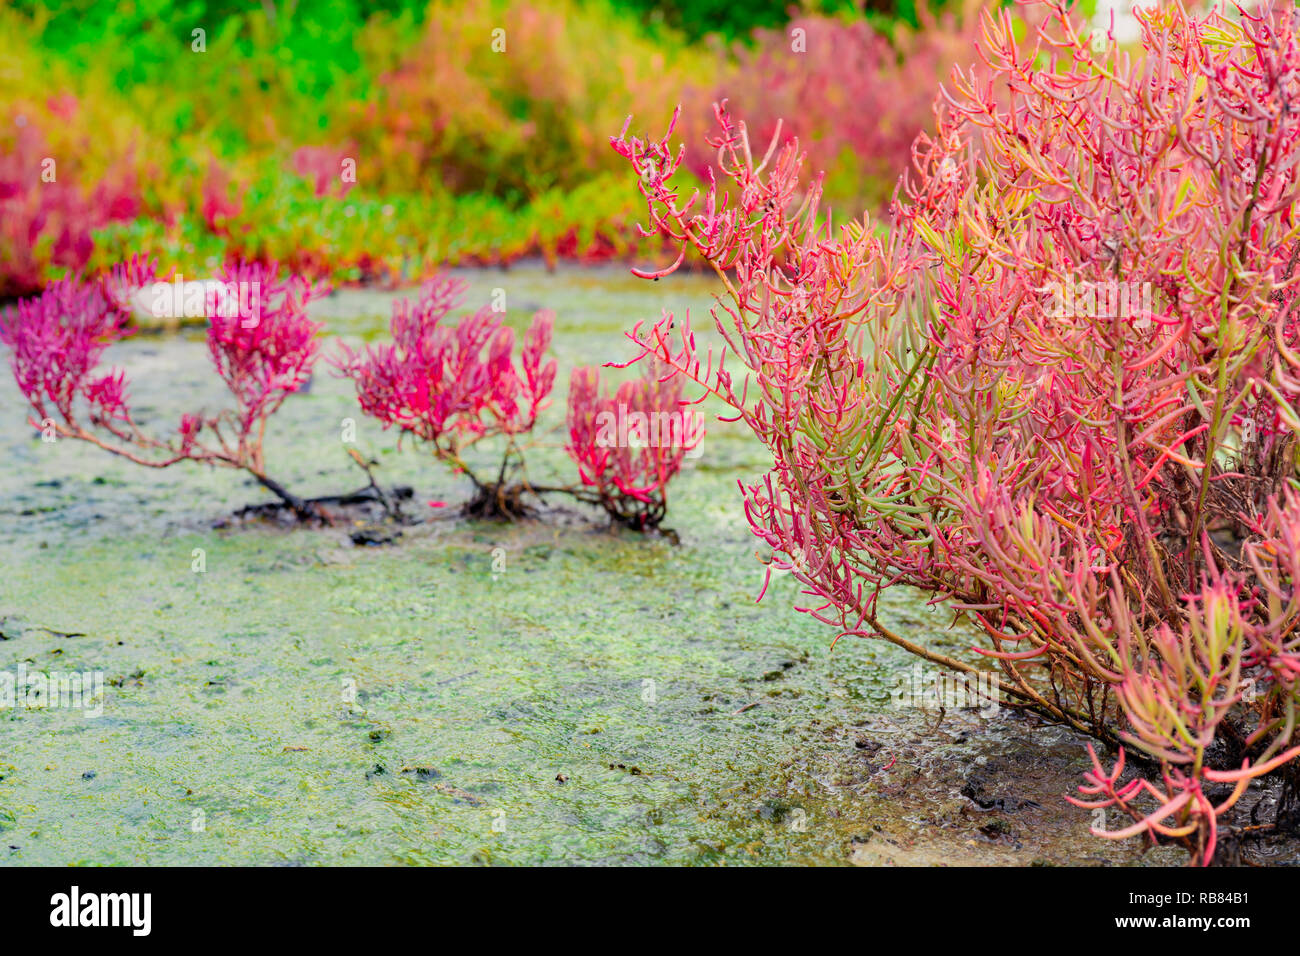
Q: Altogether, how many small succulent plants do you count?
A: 3